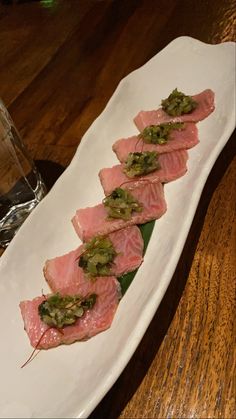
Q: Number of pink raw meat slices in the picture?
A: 6